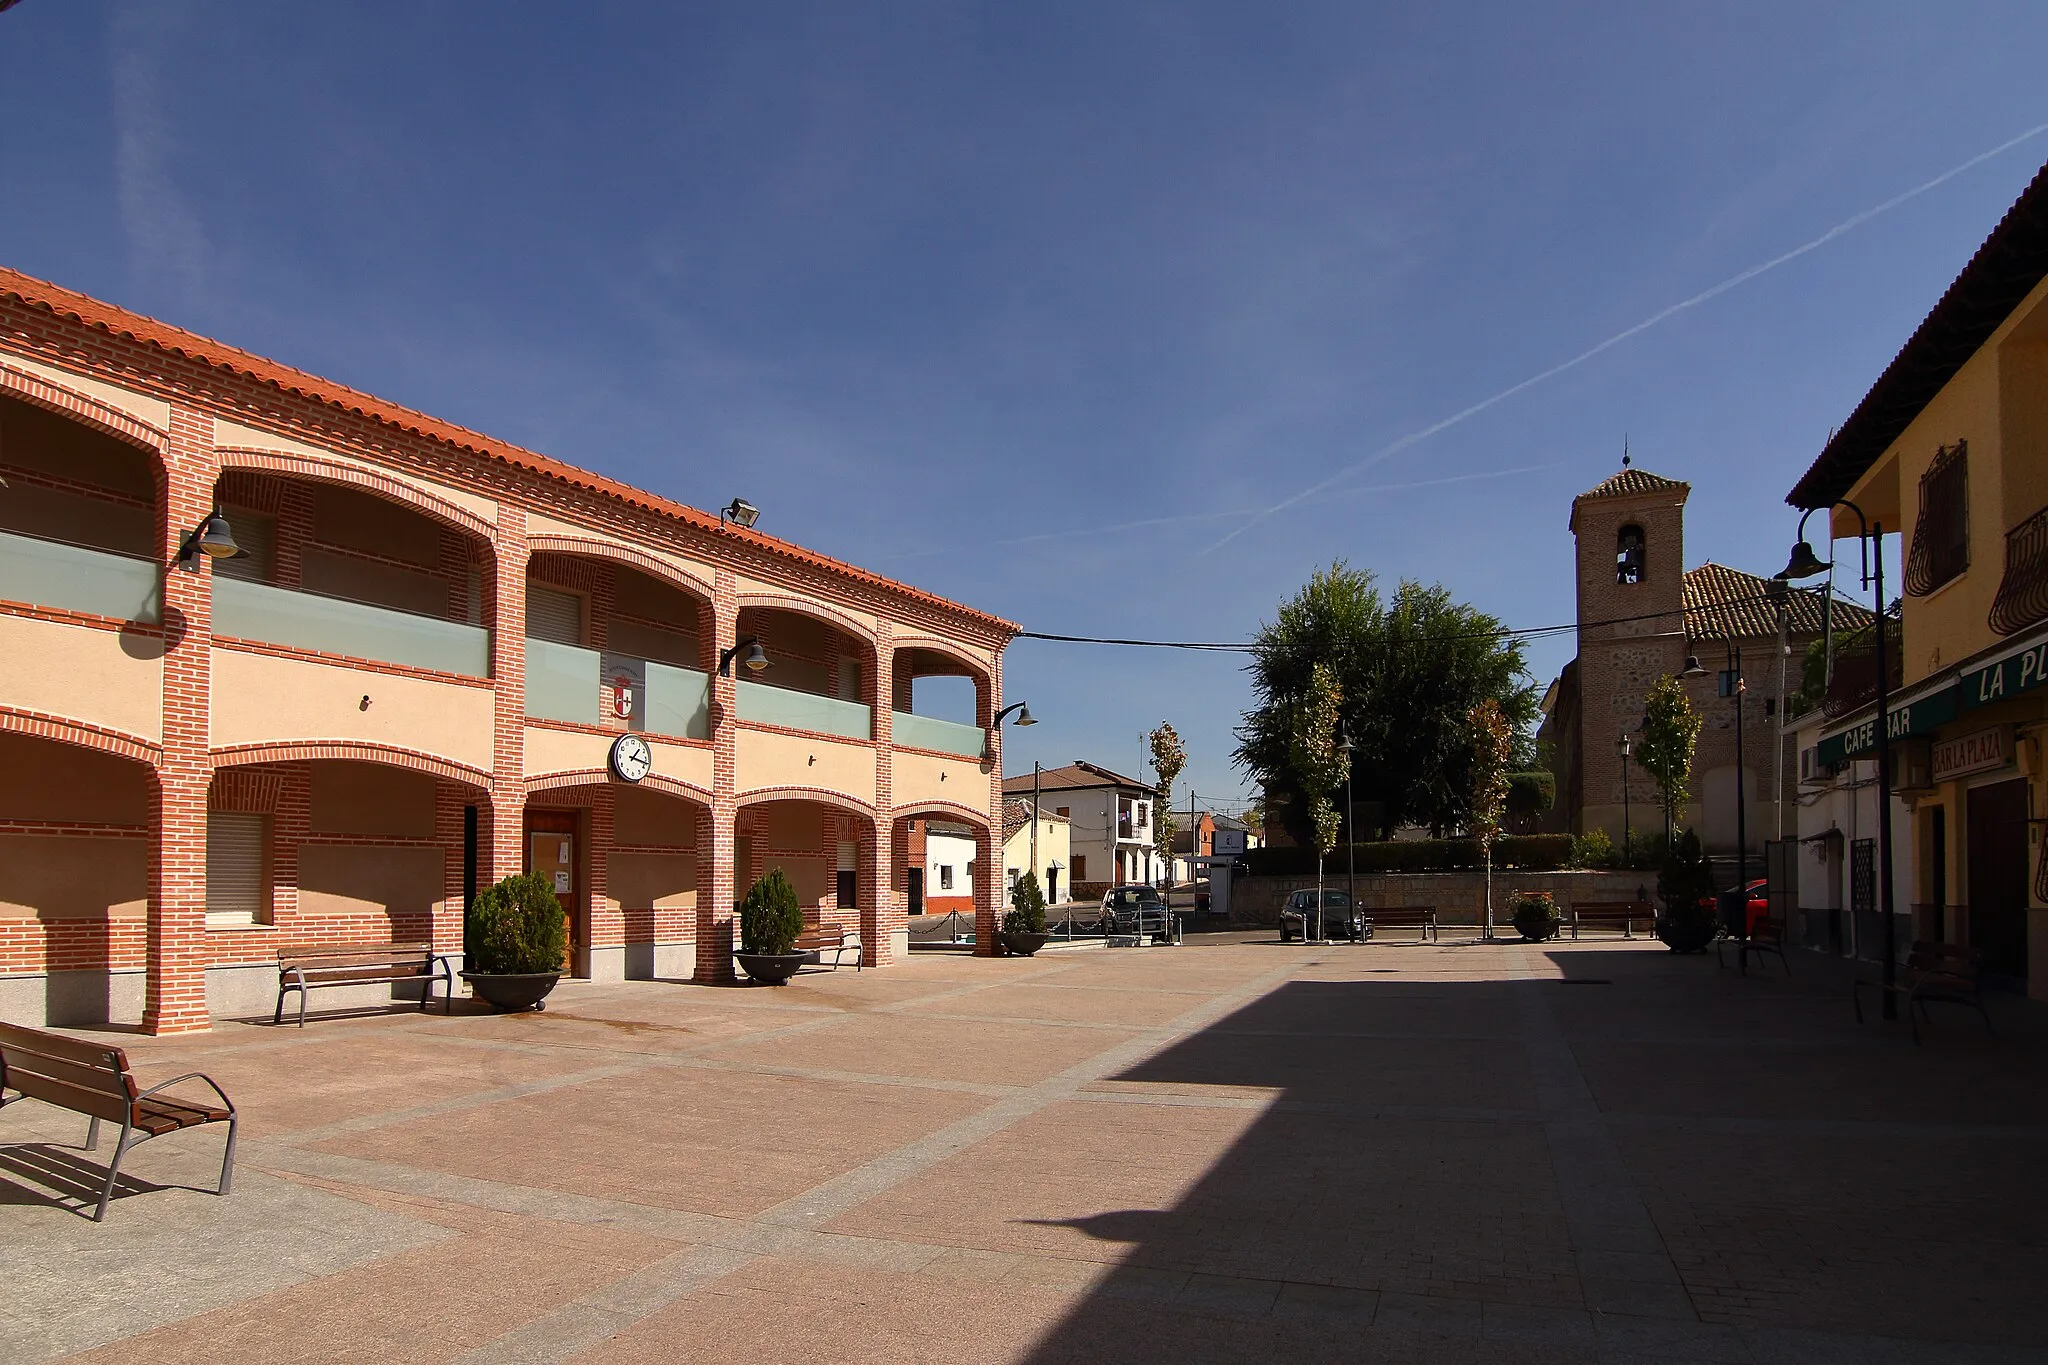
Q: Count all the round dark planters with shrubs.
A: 5